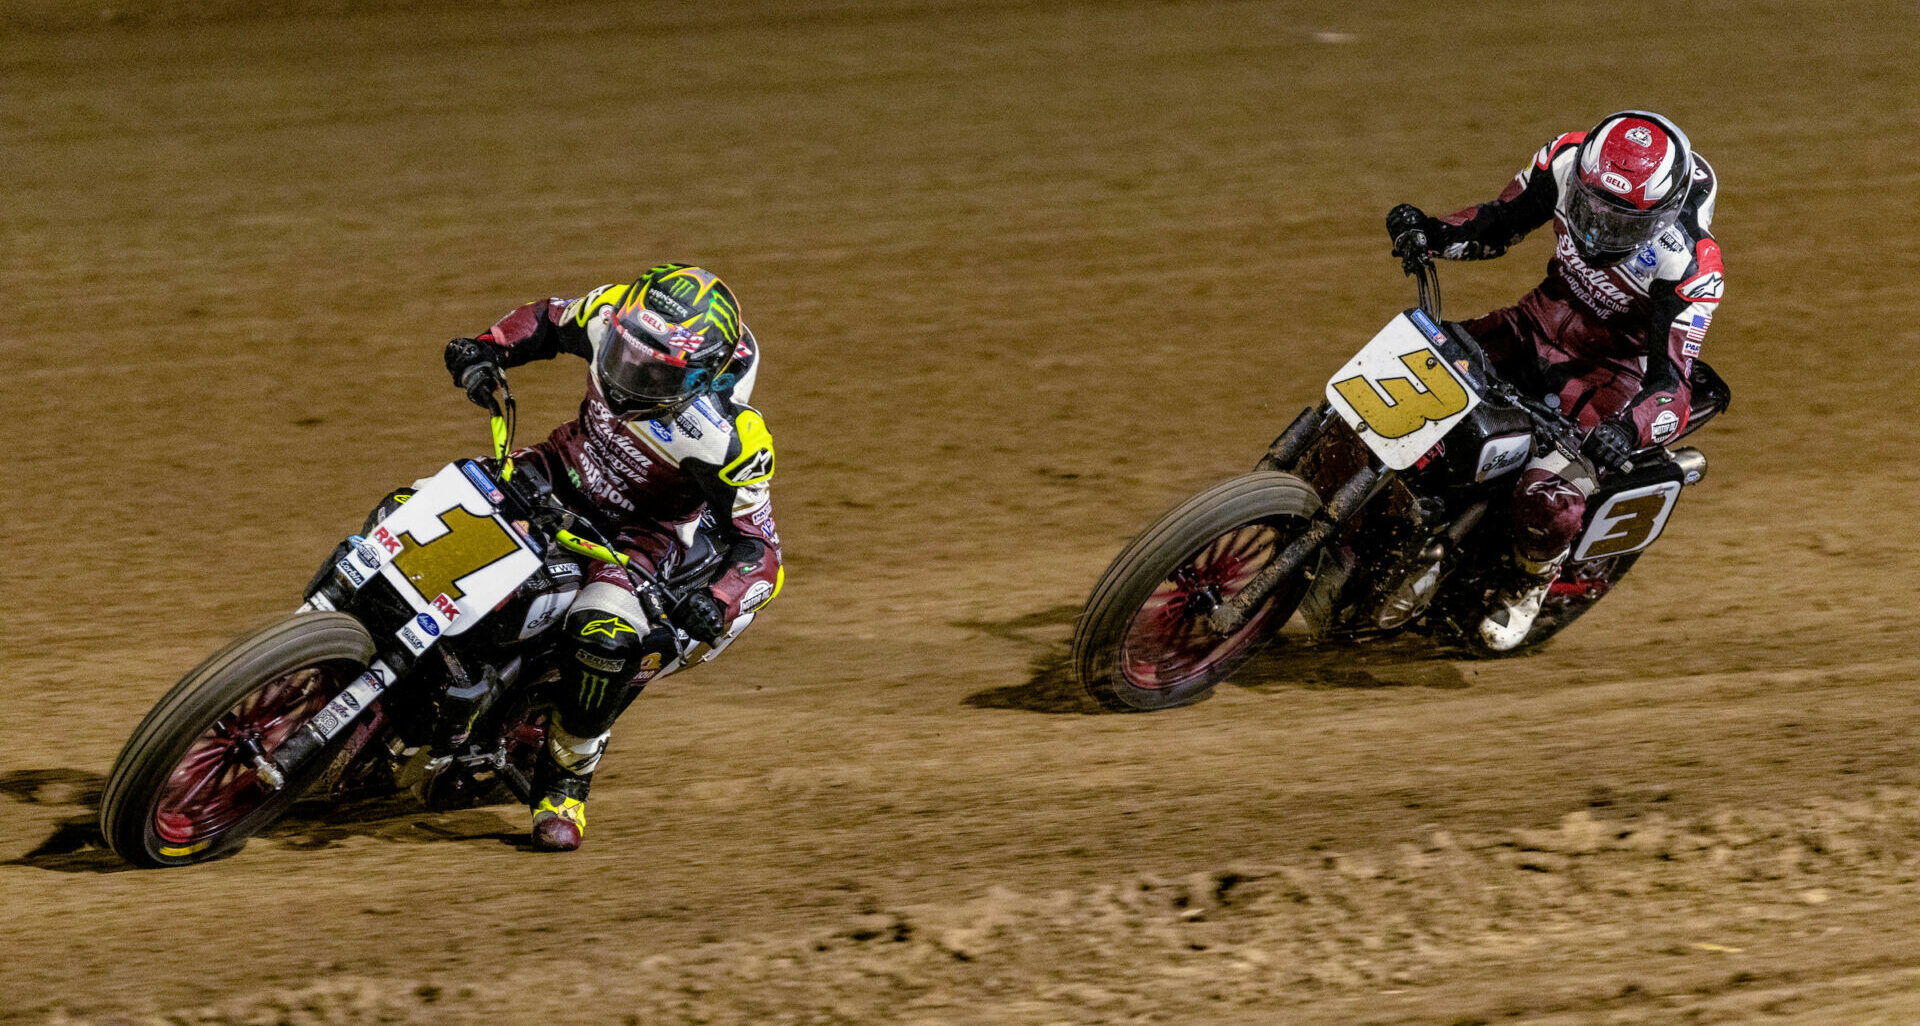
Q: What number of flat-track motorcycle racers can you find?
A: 2